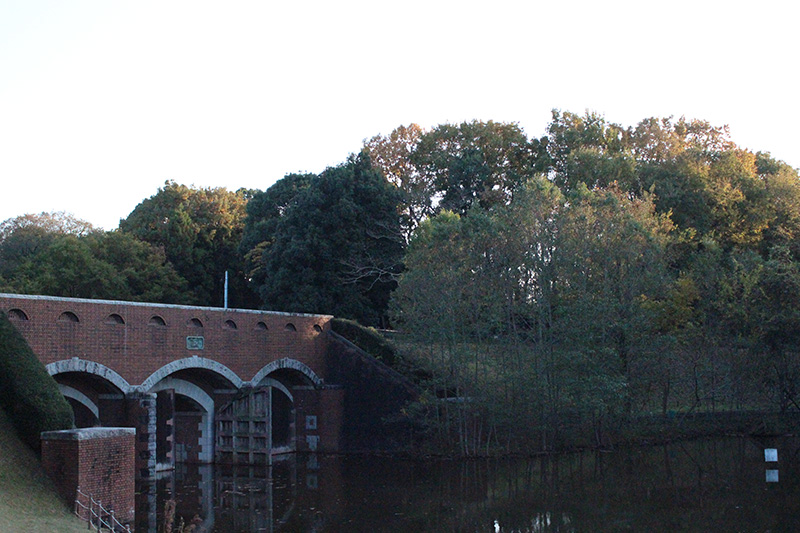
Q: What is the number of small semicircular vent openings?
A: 9